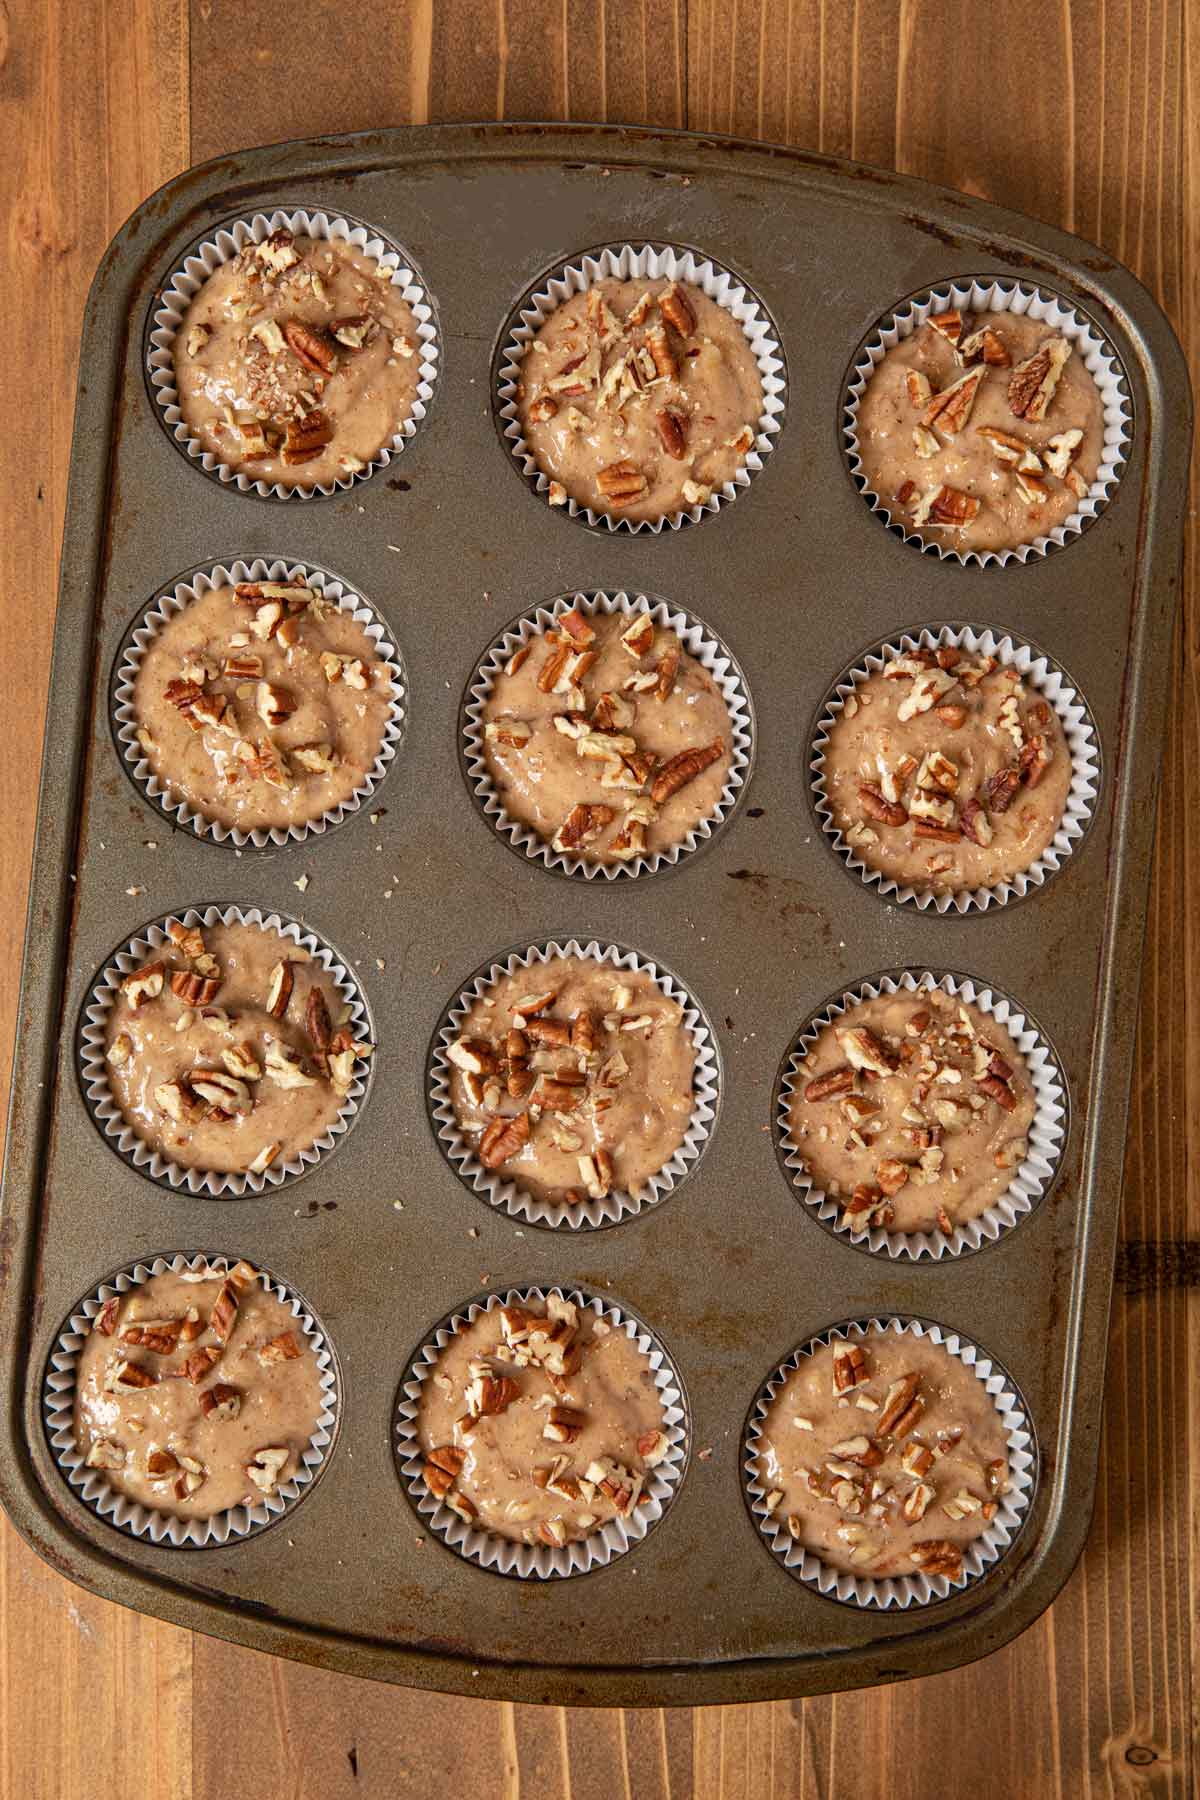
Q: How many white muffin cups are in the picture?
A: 12